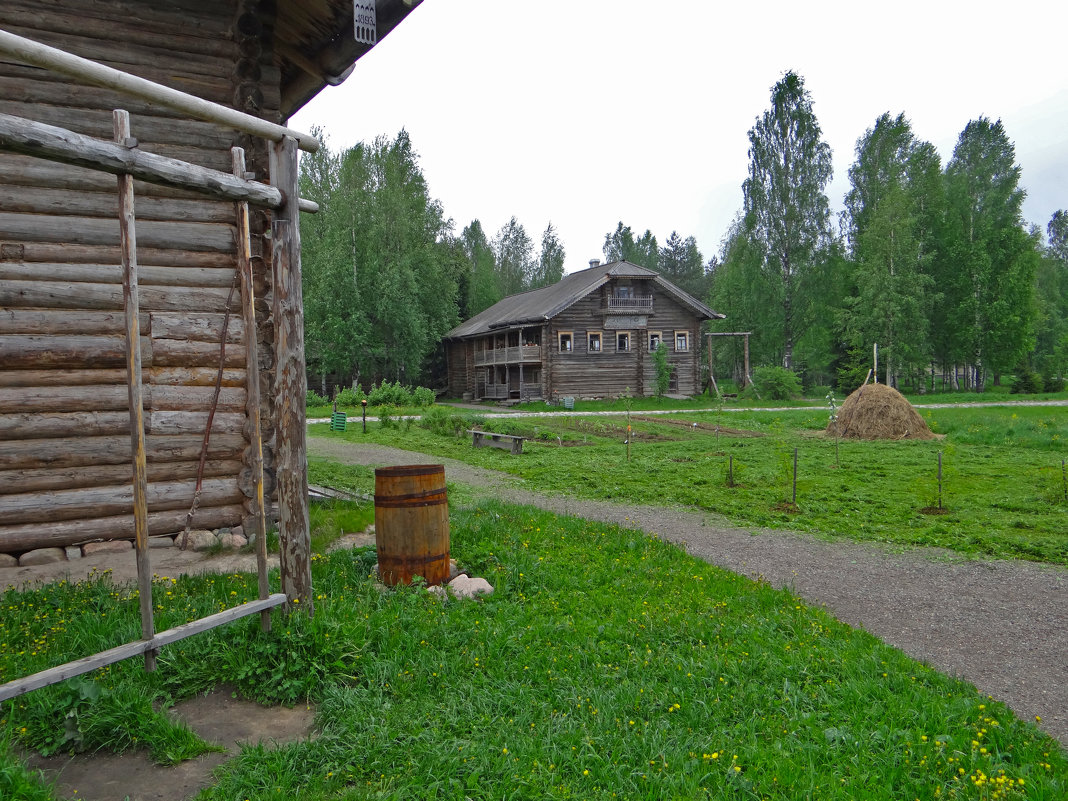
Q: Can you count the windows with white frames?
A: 5